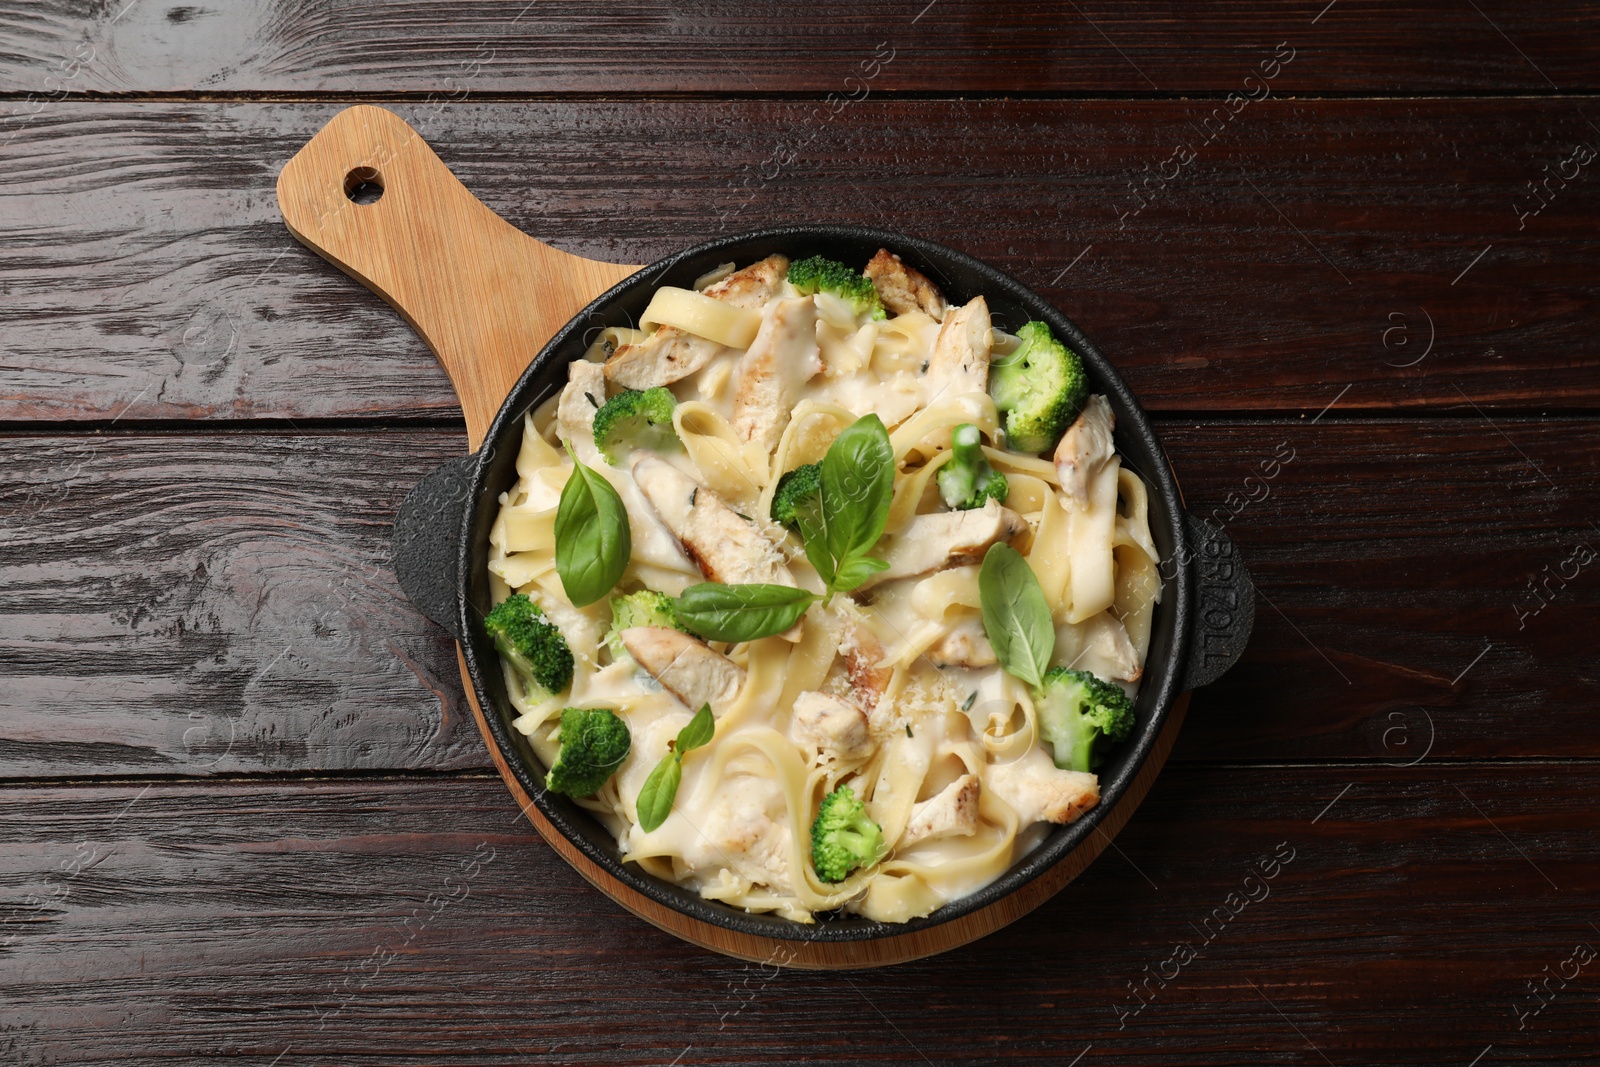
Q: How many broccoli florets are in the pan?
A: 10